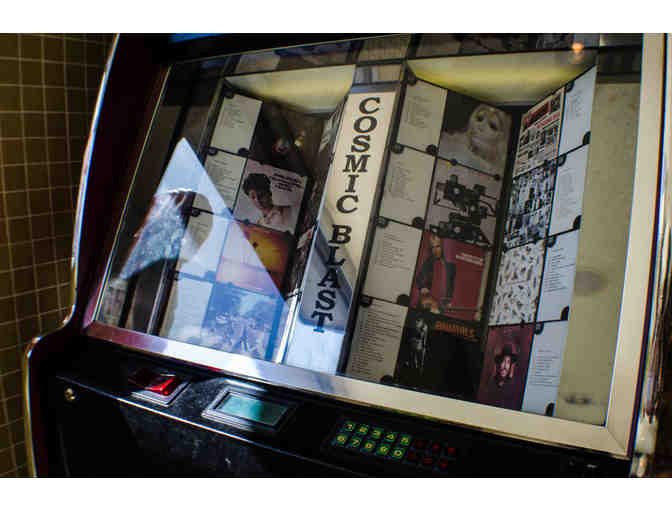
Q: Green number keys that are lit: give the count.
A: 10